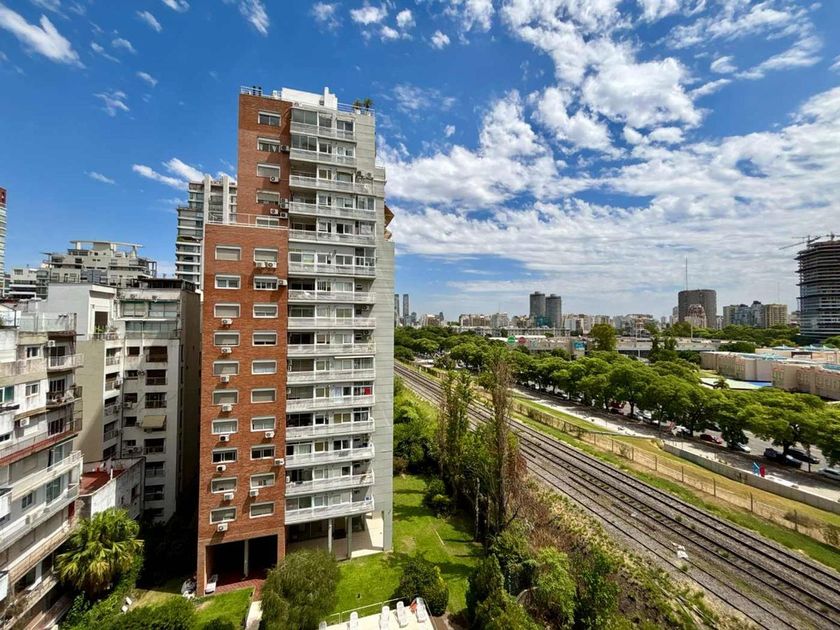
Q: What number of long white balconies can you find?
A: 15